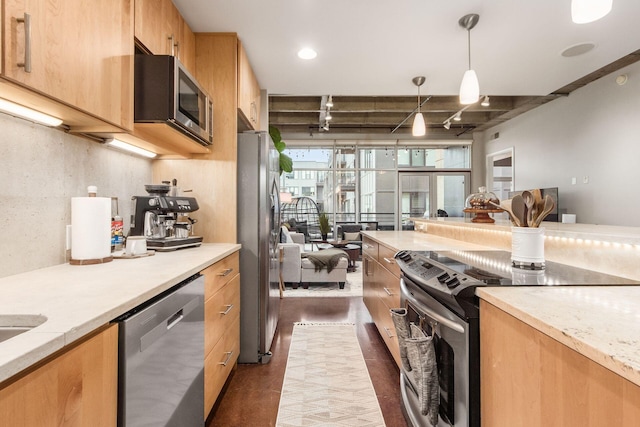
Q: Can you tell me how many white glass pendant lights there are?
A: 3